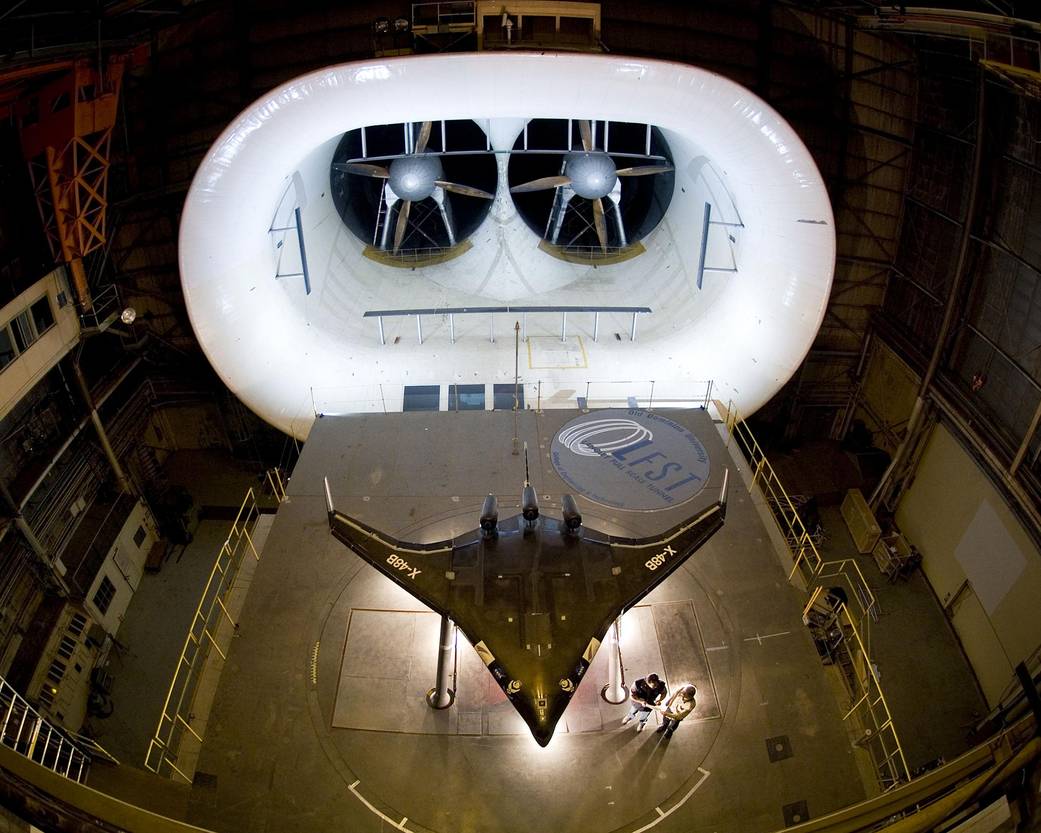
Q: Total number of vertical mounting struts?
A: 2